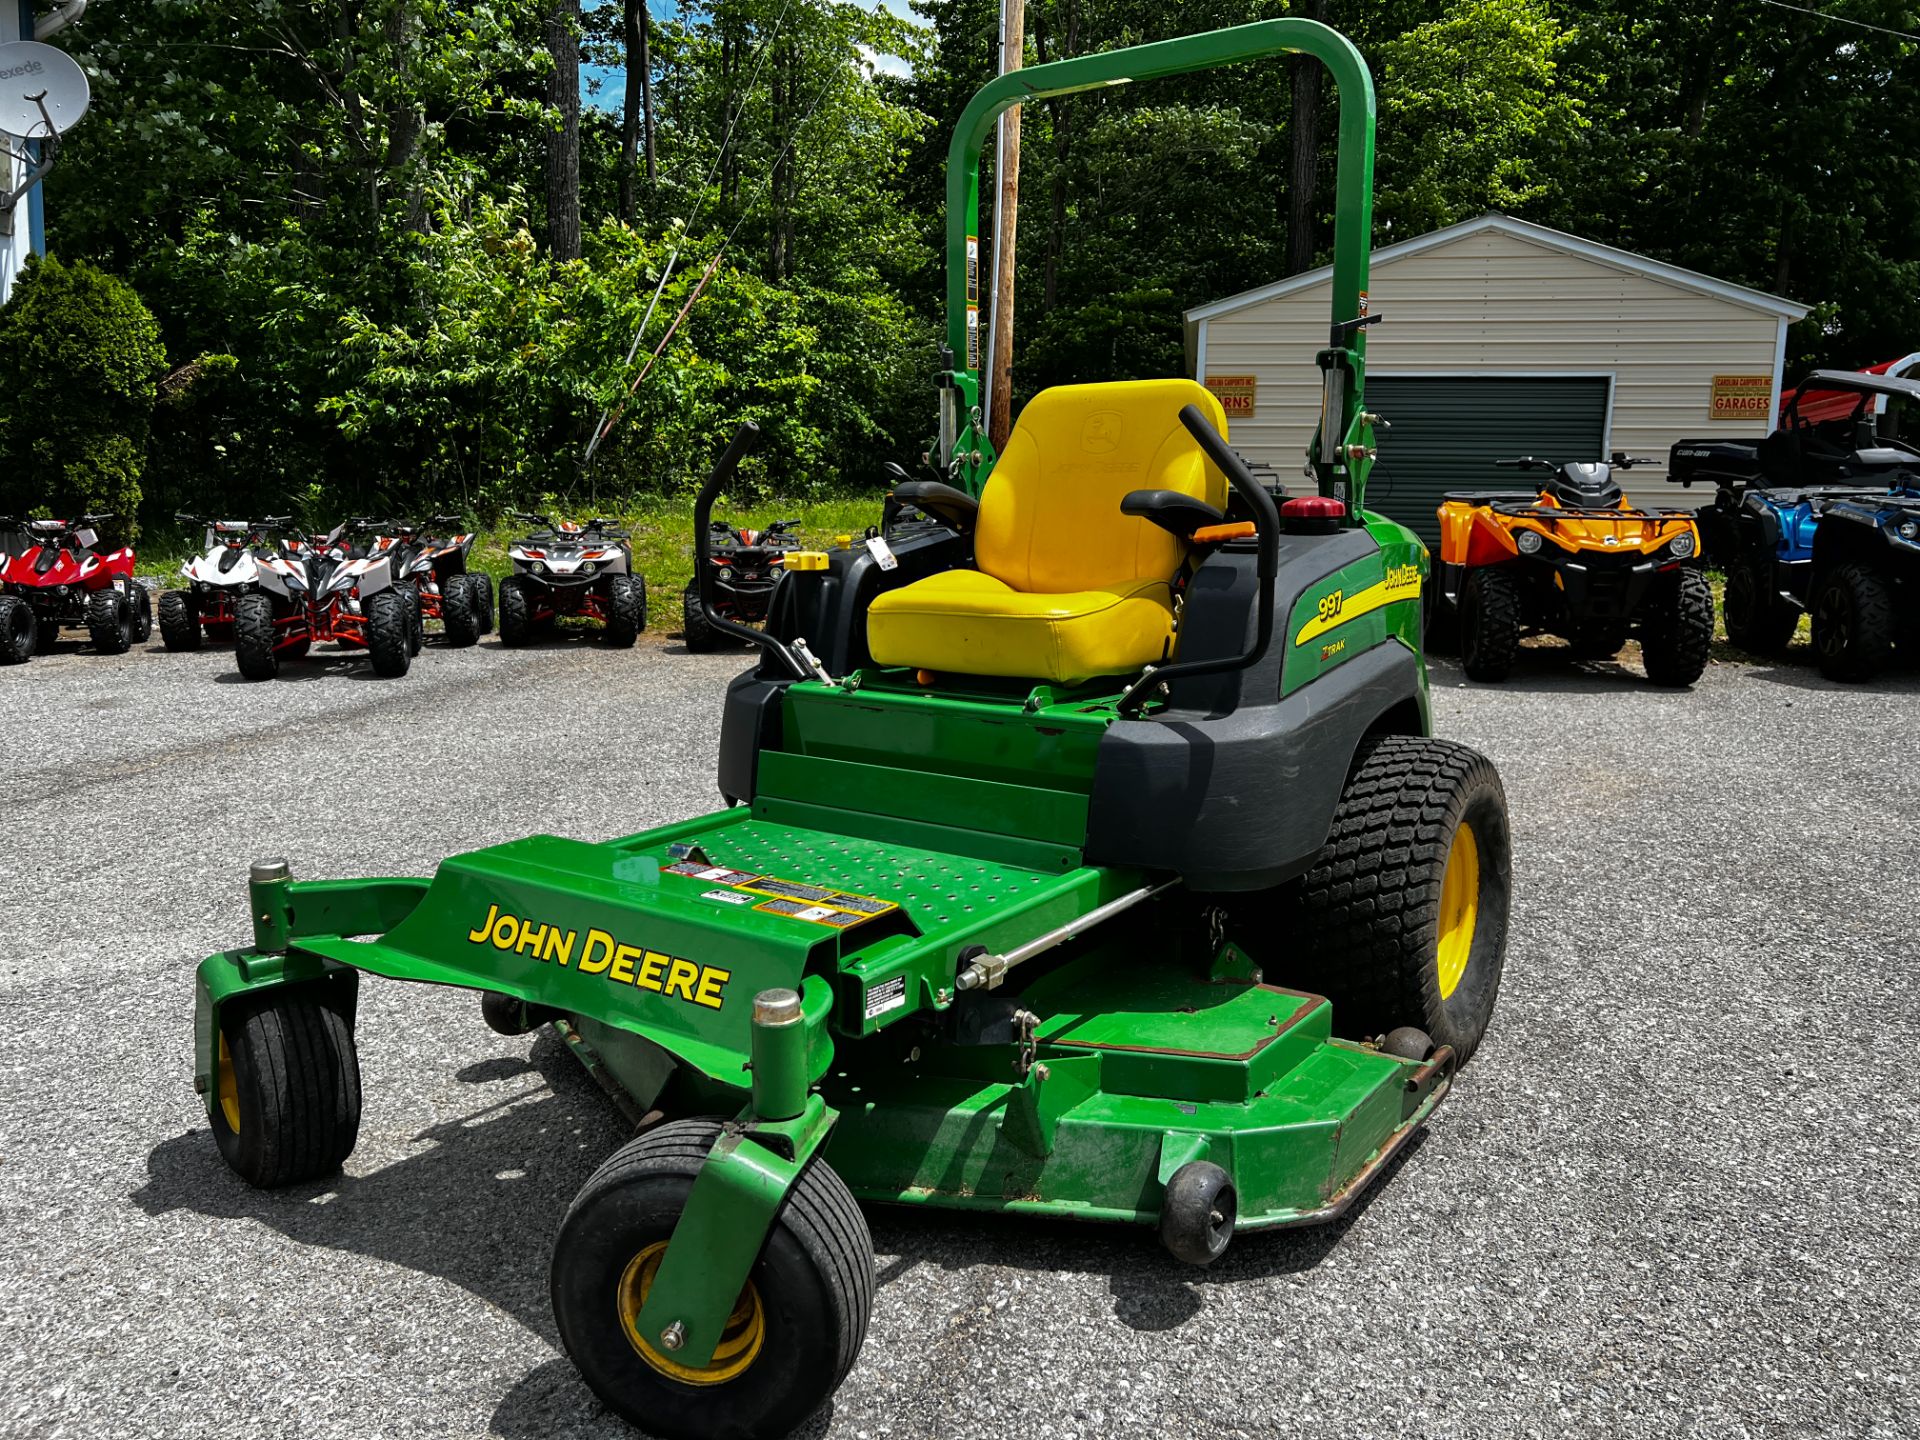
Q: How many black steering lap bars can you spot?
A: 2